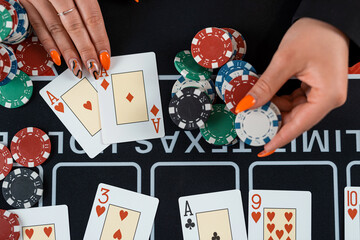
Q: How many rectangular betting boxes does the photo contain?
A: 5